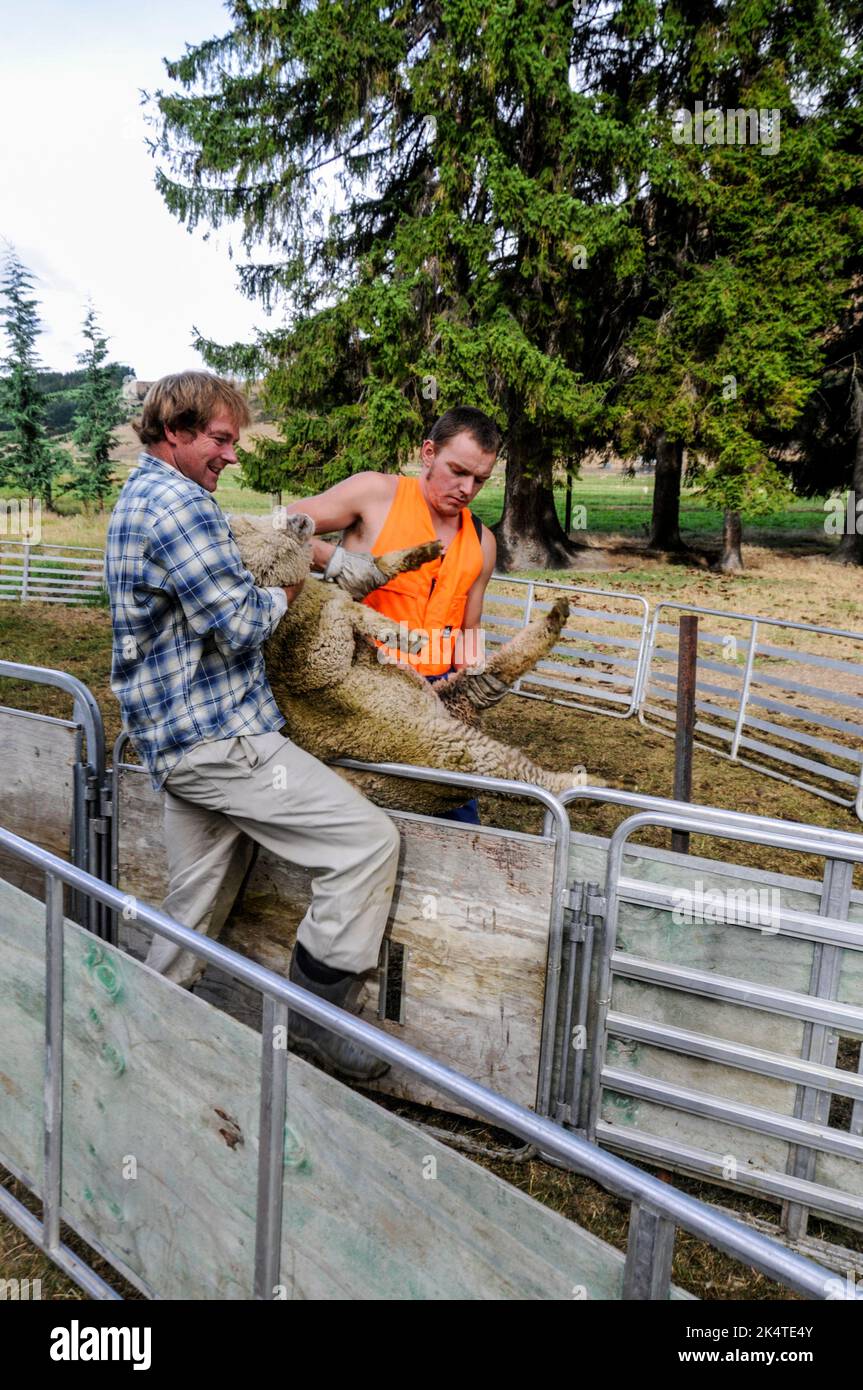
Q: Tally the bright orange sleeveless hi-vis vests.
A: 1